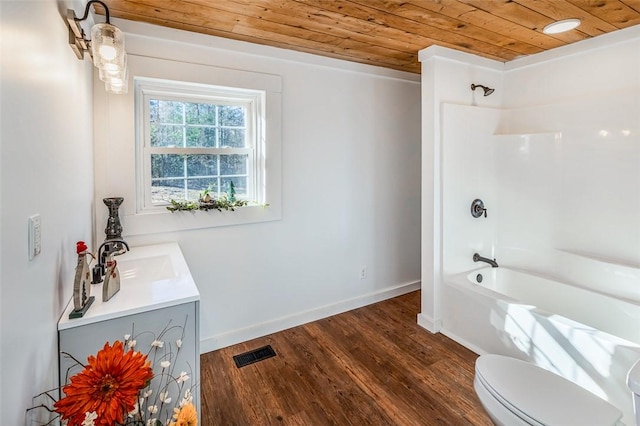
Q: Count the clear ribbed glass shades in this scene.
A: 3